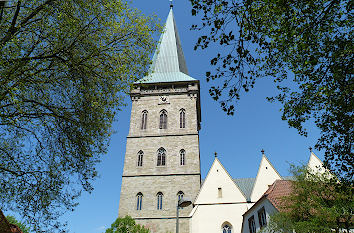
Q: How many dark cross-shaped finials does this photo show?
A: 3